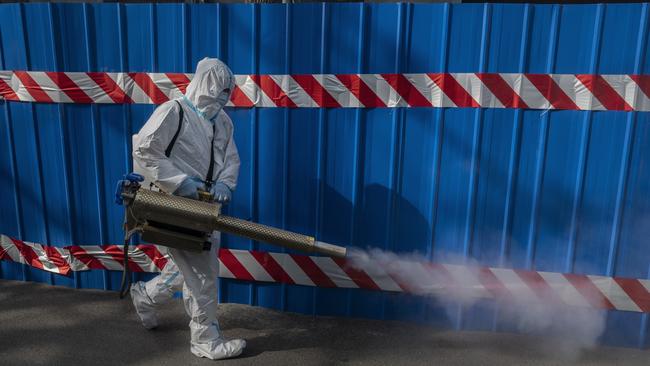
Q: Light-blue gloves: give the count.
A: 2